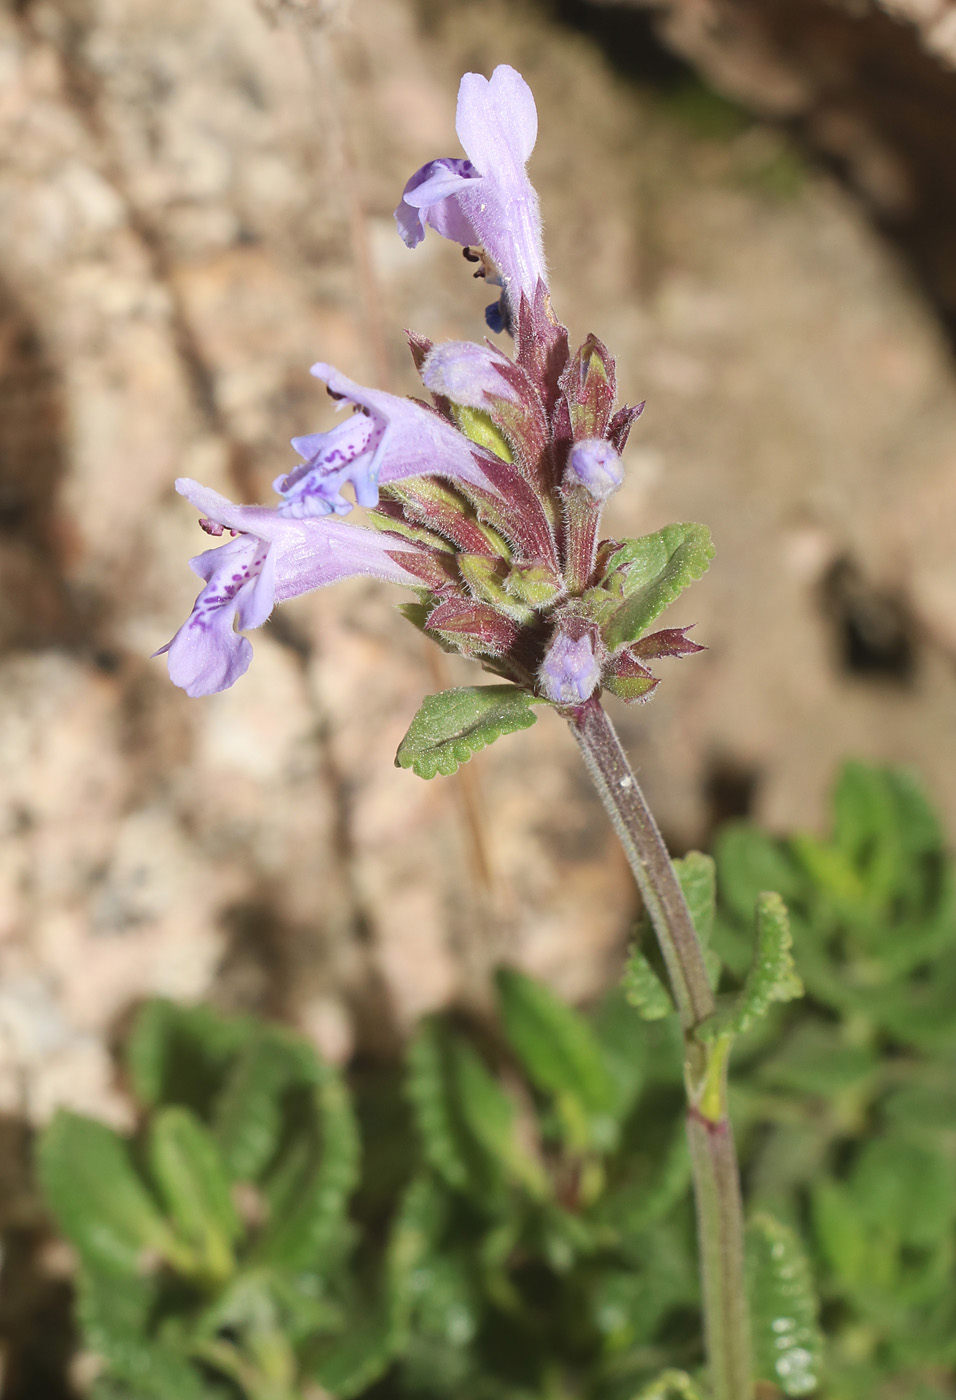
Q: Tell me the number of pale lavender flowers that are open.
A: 3